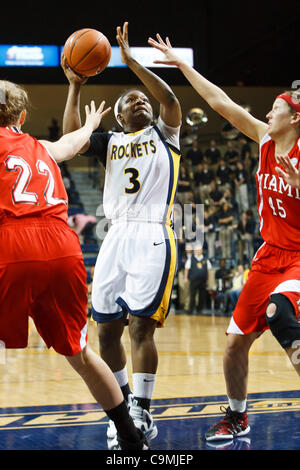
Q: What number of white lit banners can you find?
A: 1